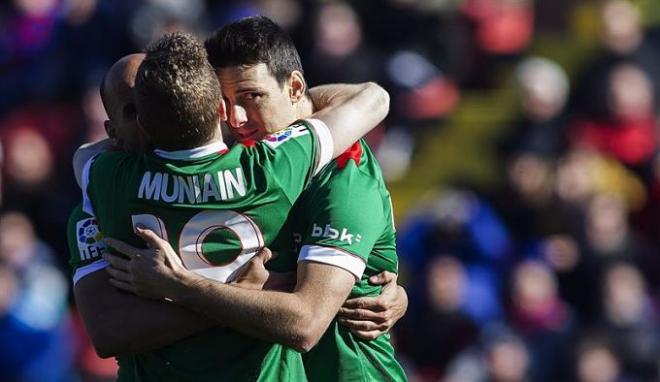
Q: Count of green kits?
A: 3